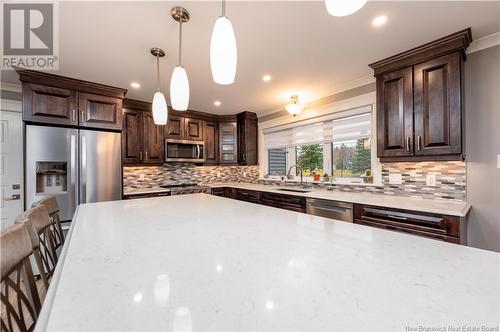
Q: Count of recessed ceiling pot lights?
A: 4